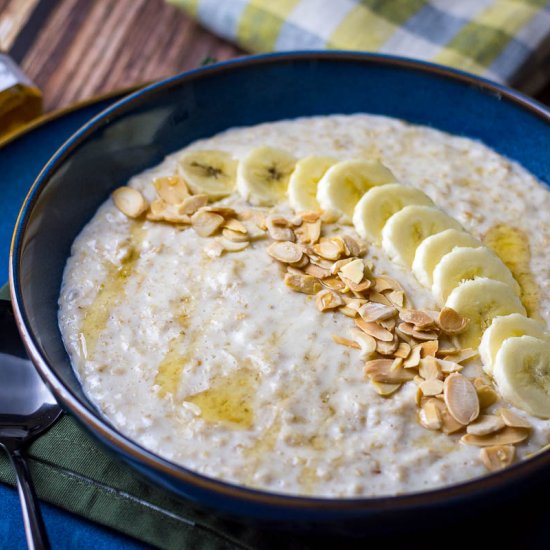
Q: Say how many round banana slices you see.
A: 11